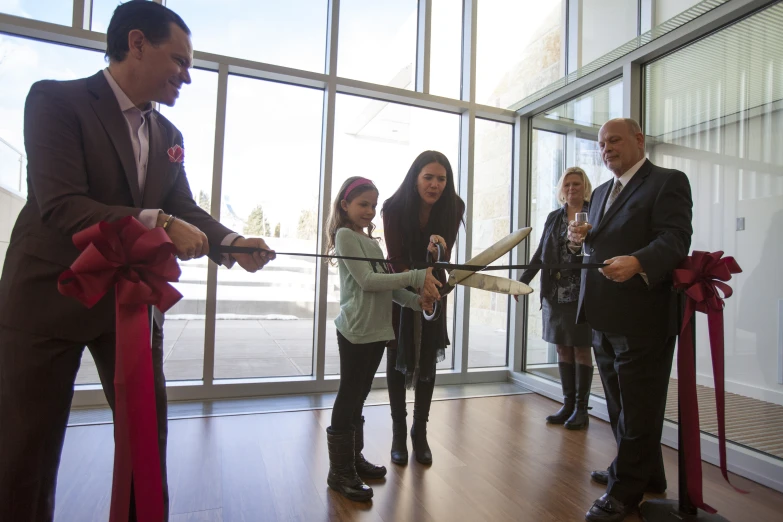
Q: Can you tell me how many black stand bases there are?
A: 1